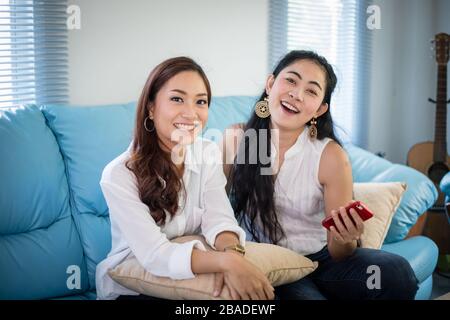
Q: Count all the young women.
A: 2